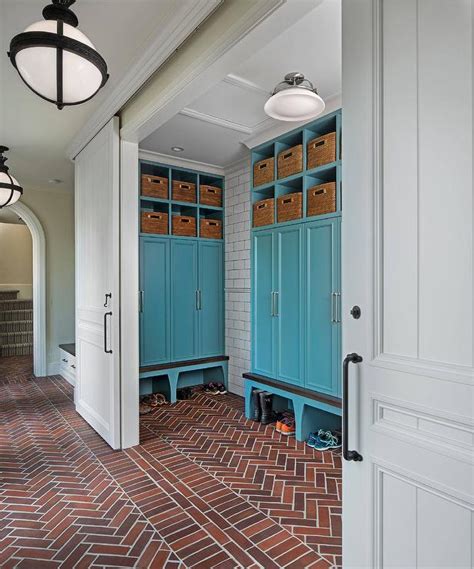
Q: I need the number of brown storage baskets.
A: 12